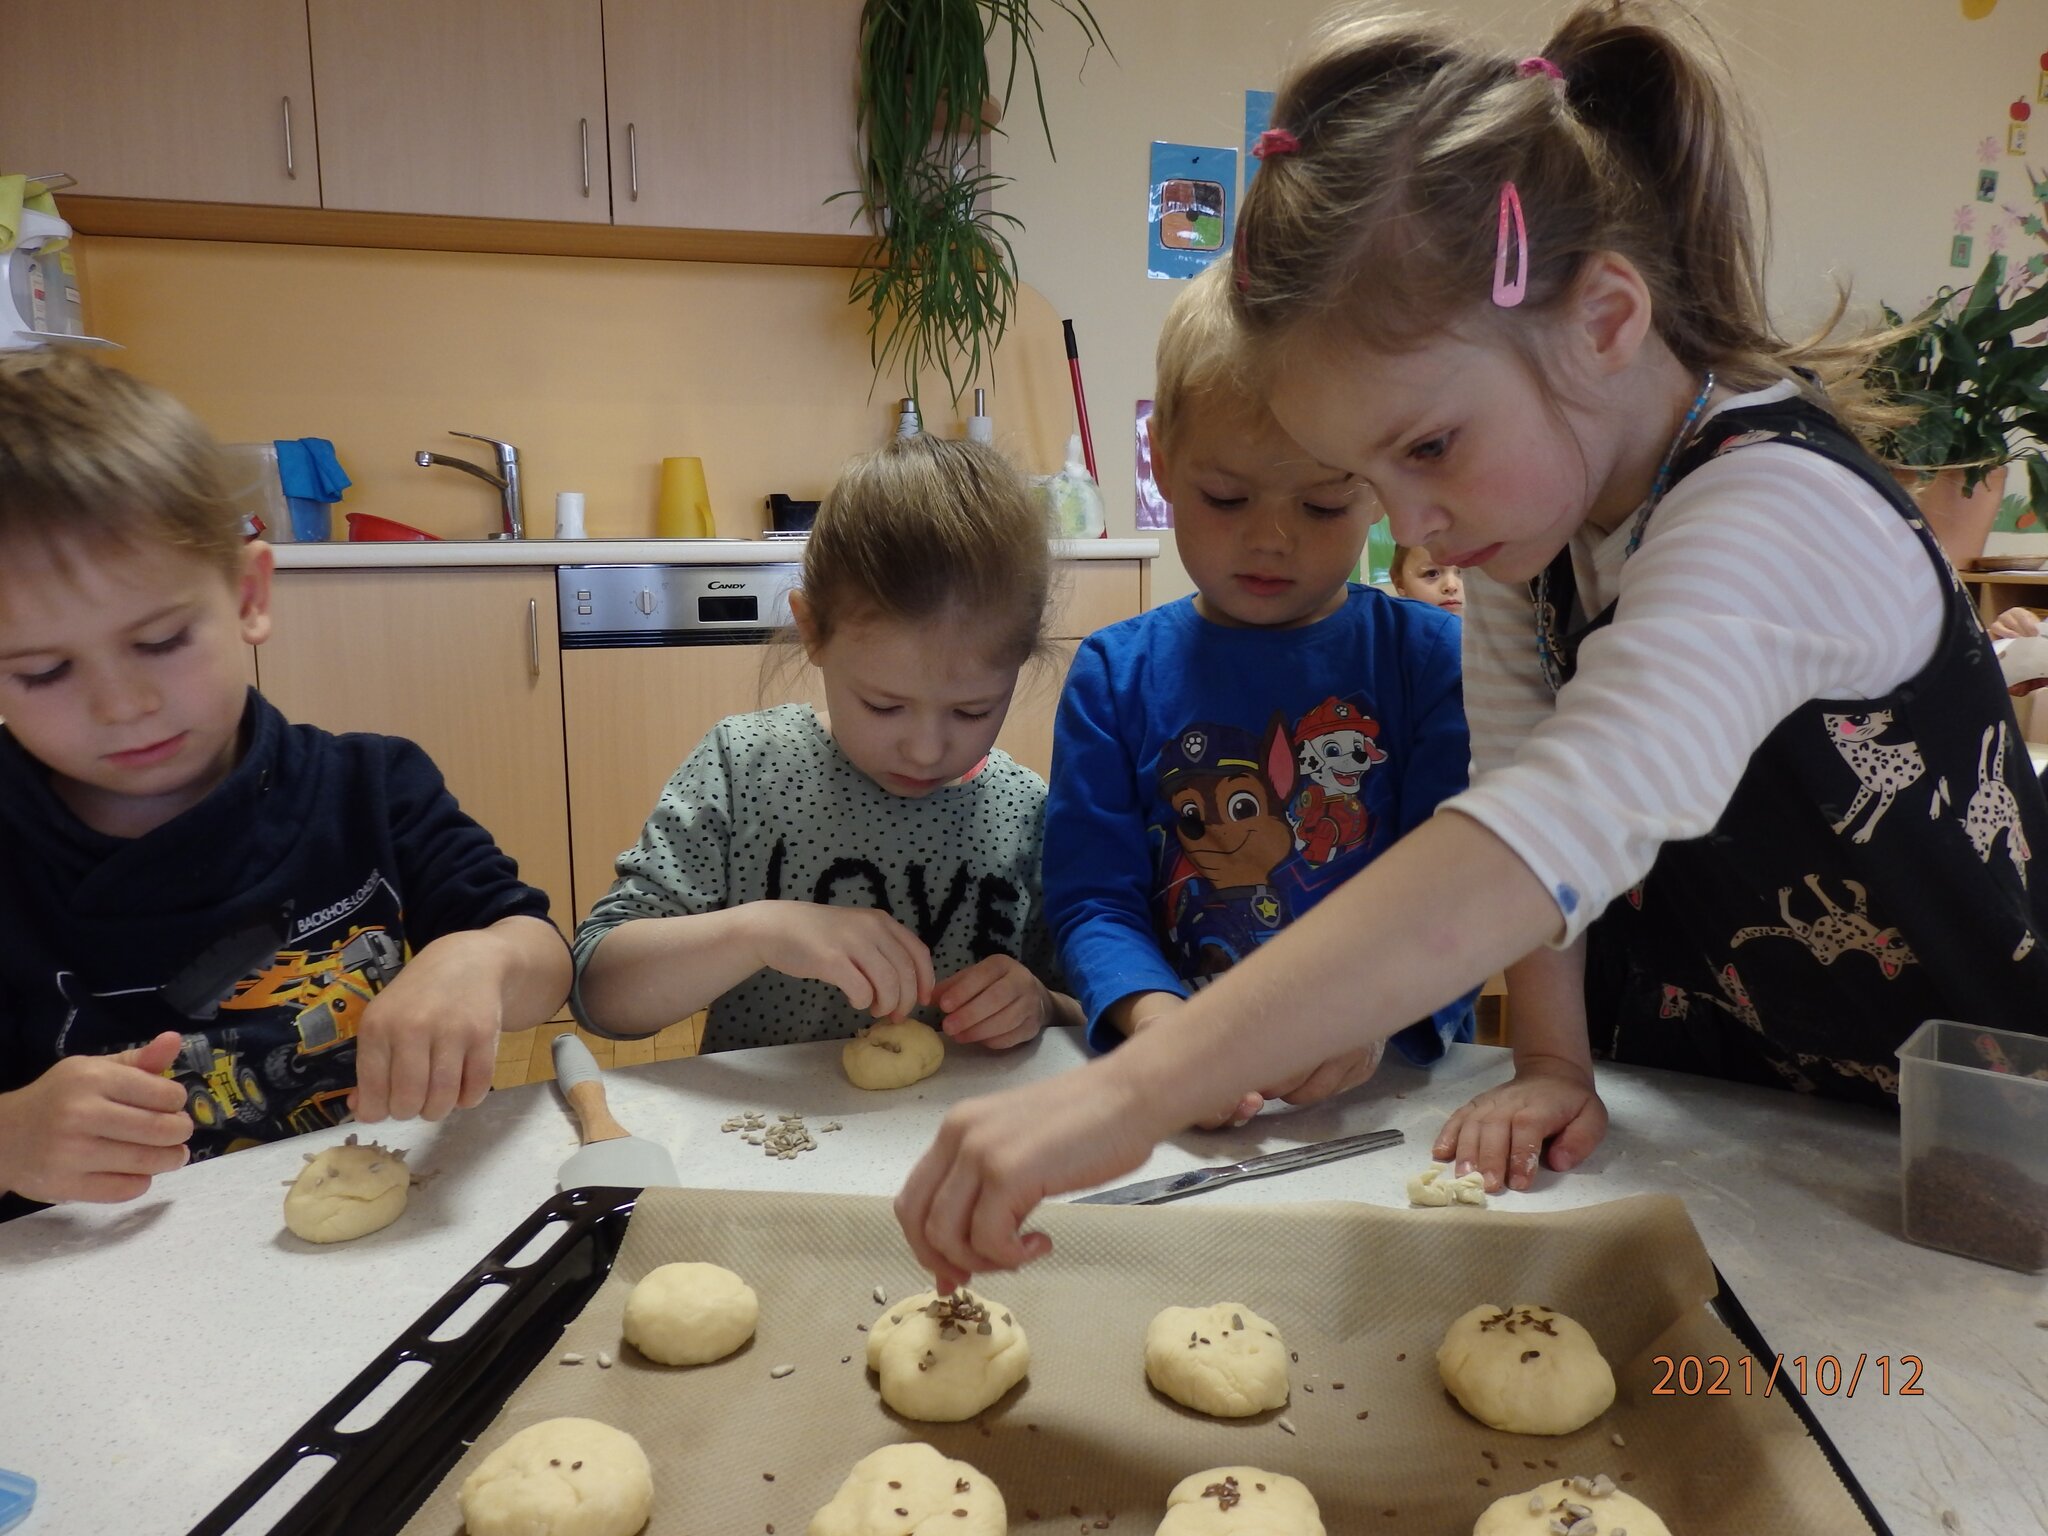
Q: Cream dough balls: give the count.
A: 10